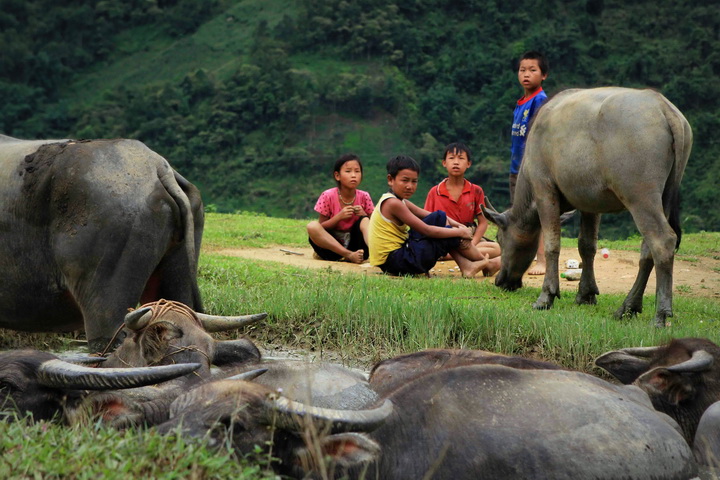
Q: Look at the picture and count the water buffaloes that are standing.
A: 2